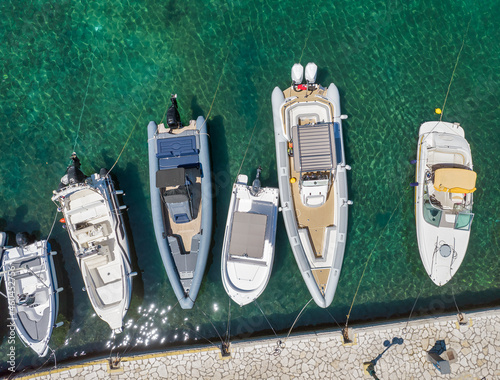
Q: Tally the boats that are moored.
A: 6